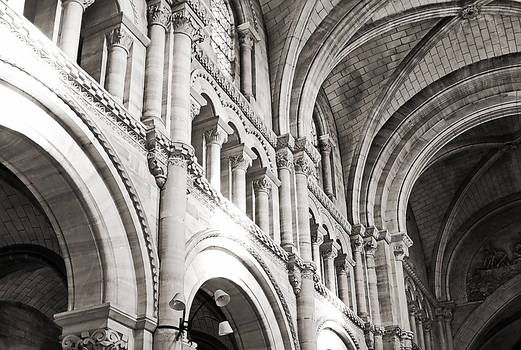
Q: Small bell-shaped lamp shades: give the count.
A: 3